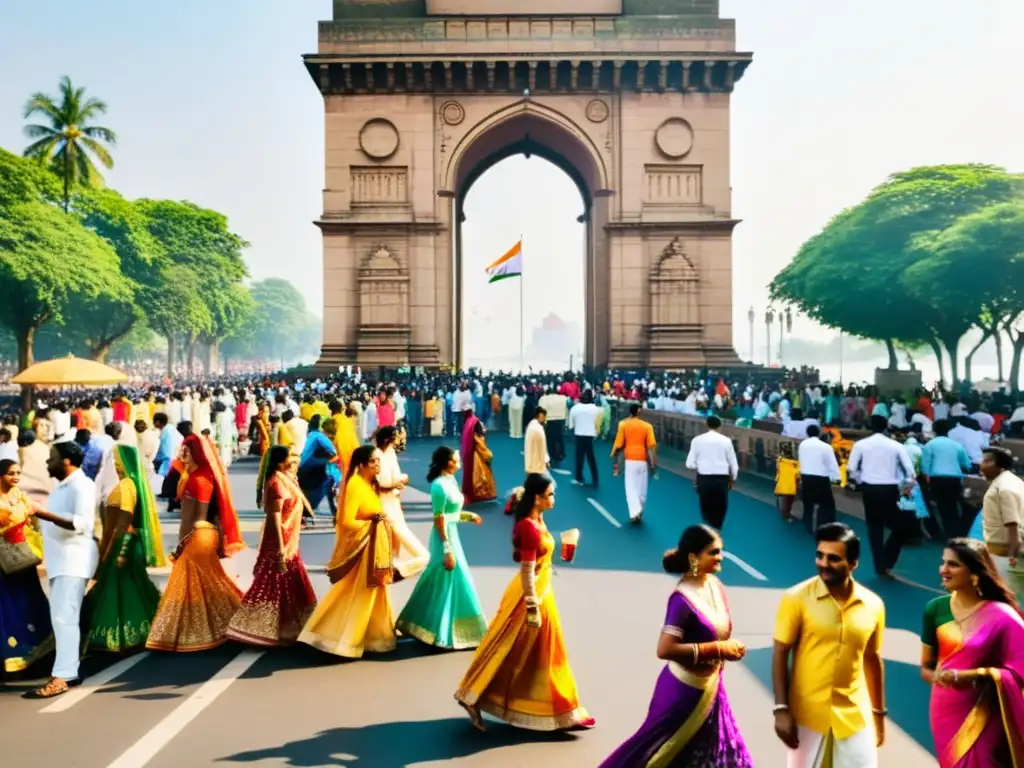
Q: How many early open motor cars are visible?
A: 0